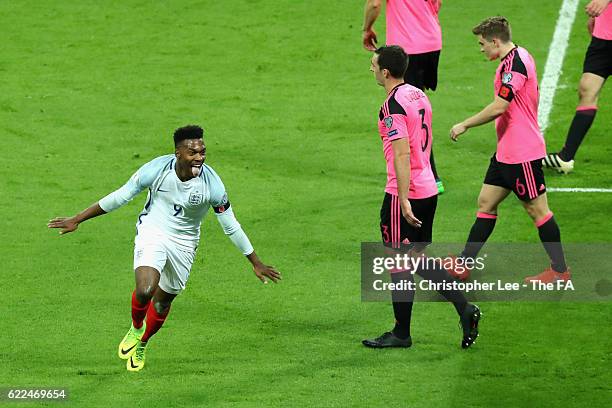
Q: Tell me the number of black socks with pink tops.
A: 5